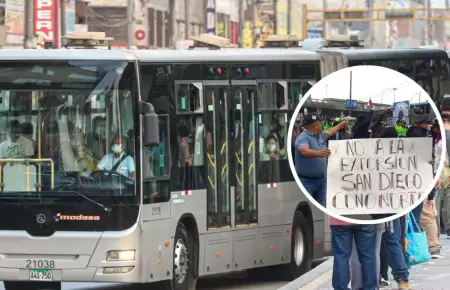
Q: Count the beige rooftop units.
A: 4